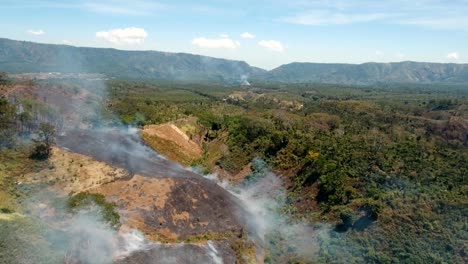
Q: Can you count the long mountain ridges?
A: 2